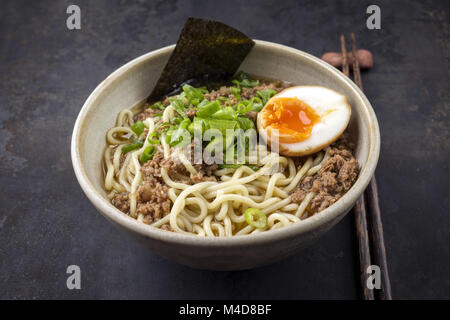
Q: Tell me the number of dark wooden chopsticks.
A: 2